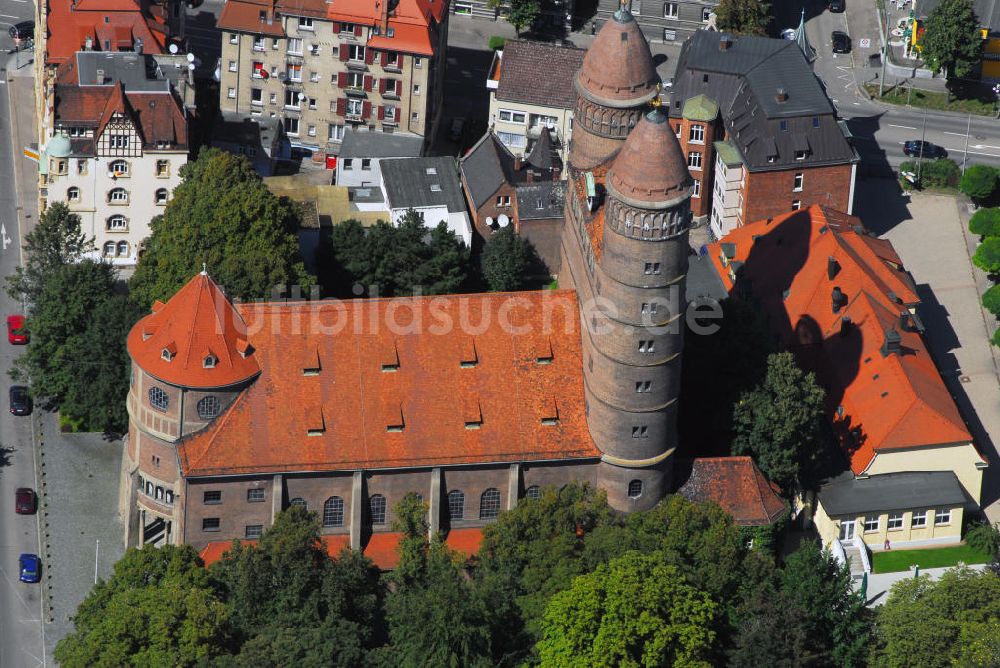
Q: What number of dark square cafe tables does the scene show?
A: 0